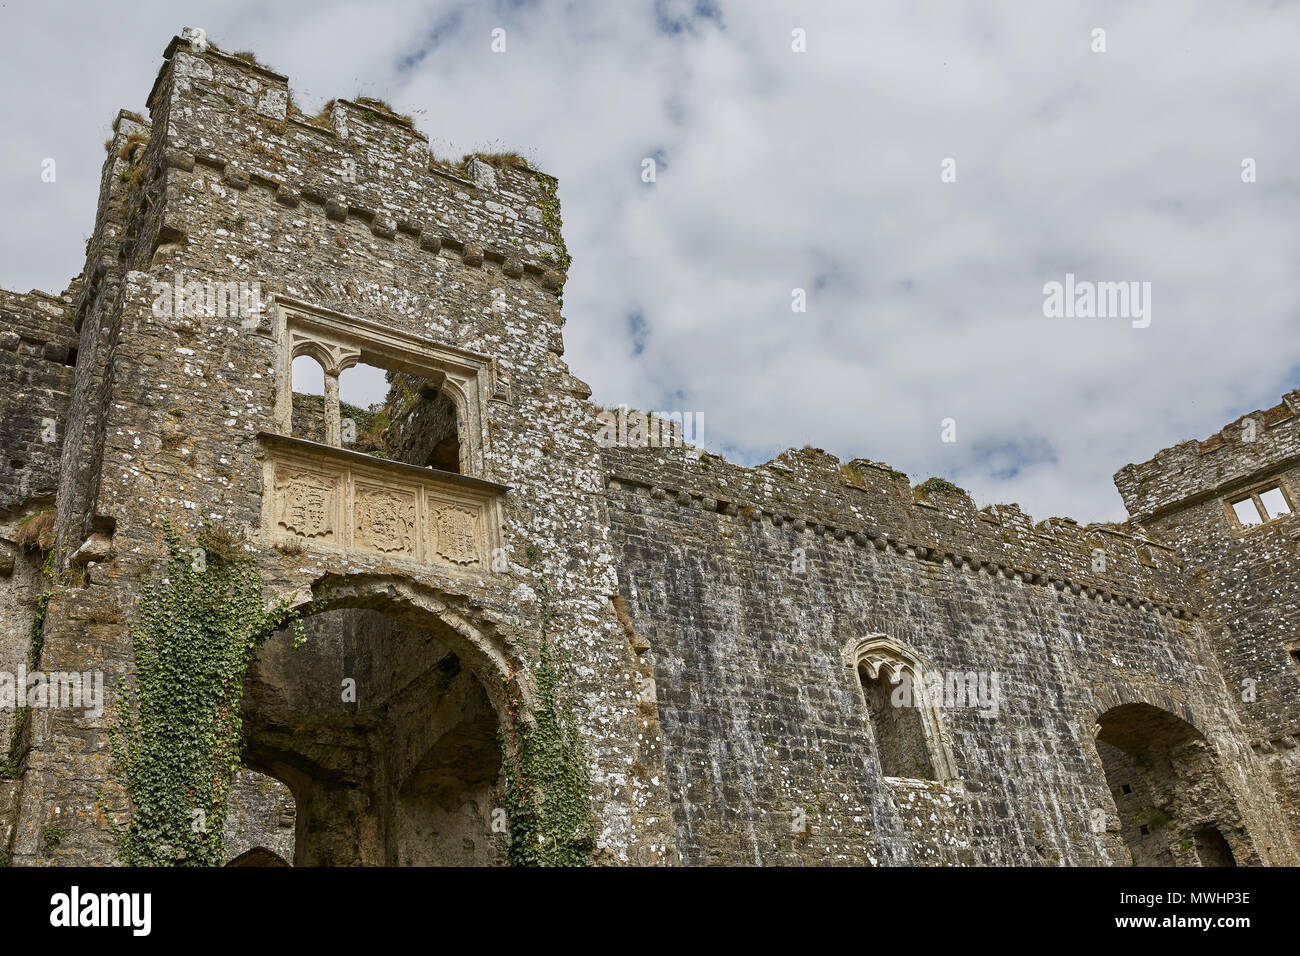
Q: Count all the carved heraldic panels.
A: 3